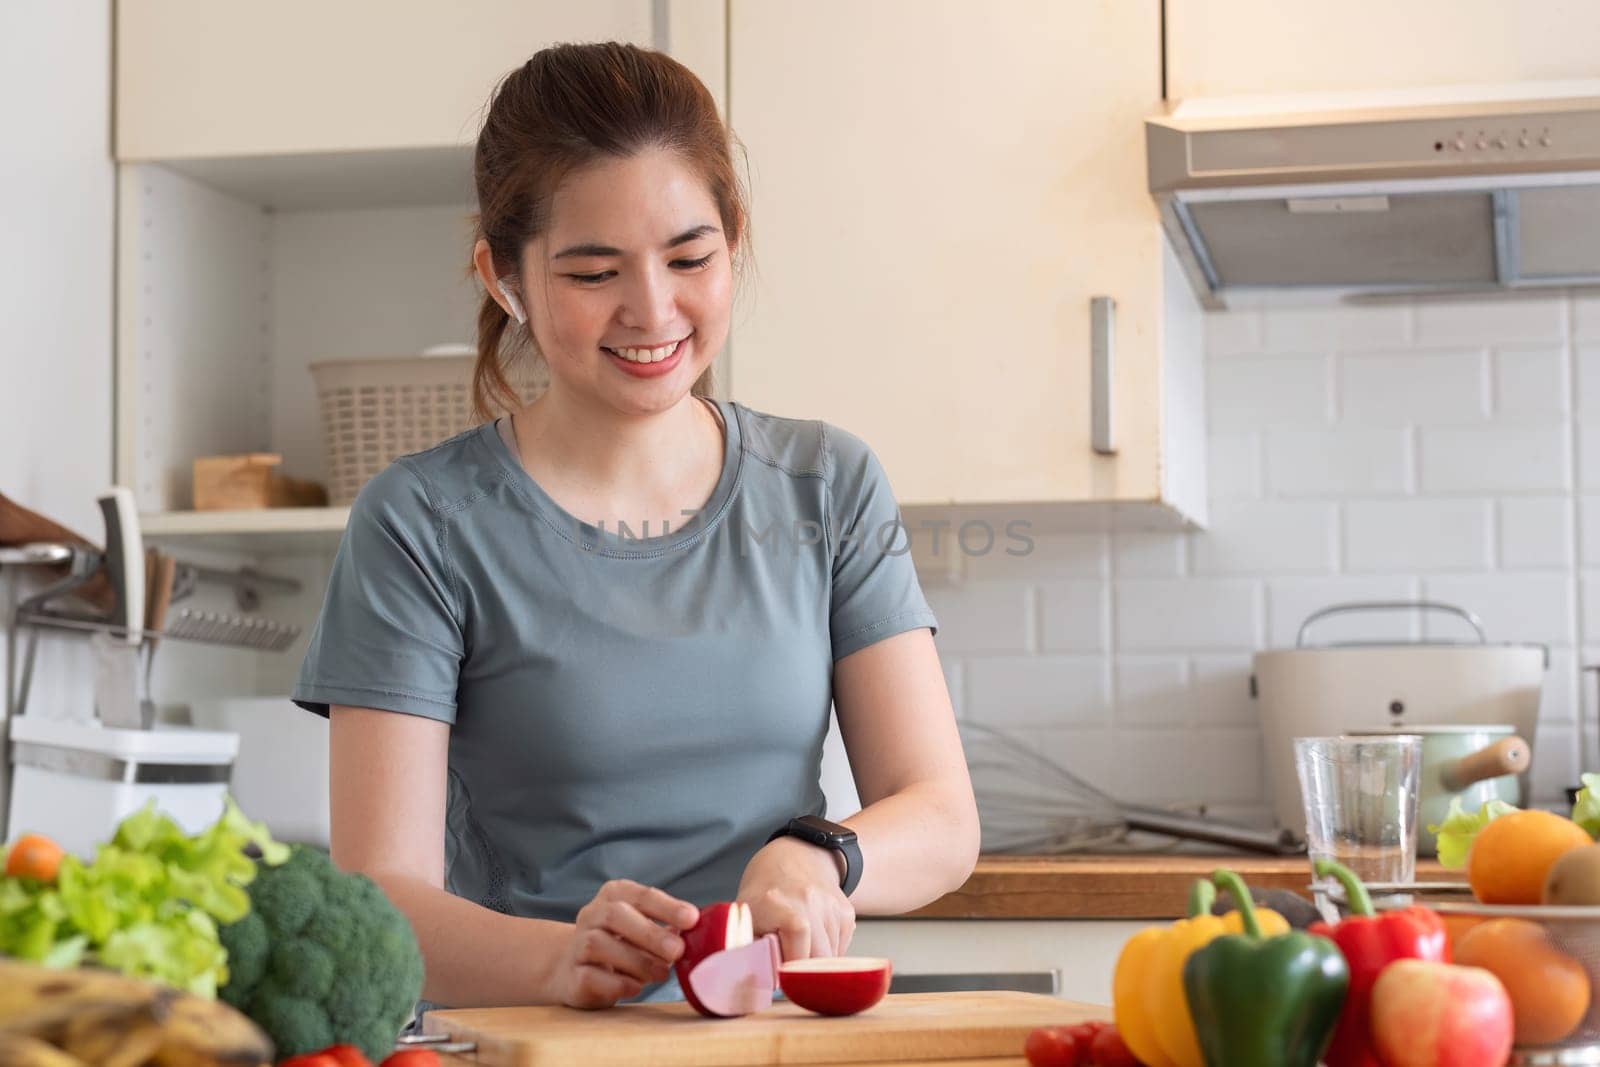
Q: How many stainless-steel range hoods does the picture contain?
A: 1